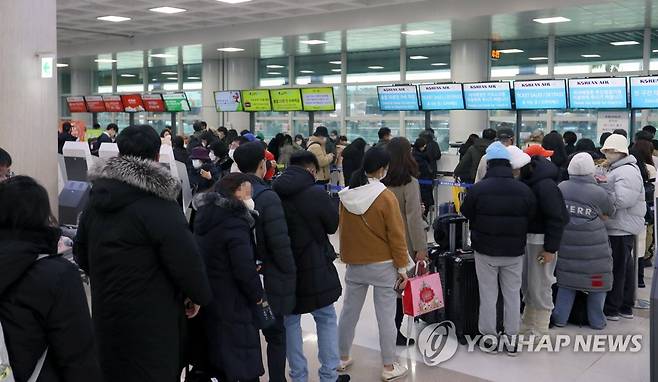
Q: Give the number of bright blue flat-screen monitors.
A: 6